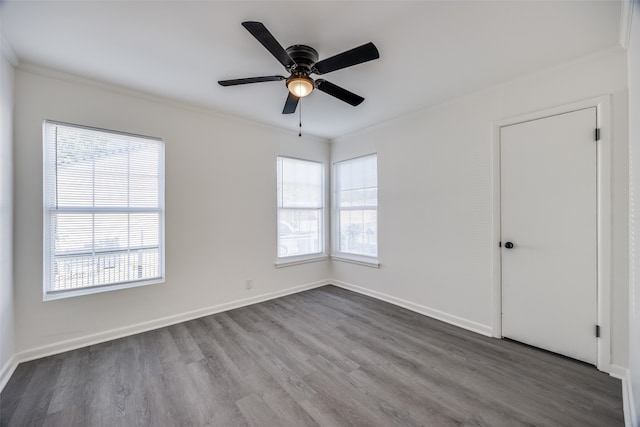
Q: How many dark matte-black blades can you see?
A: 5